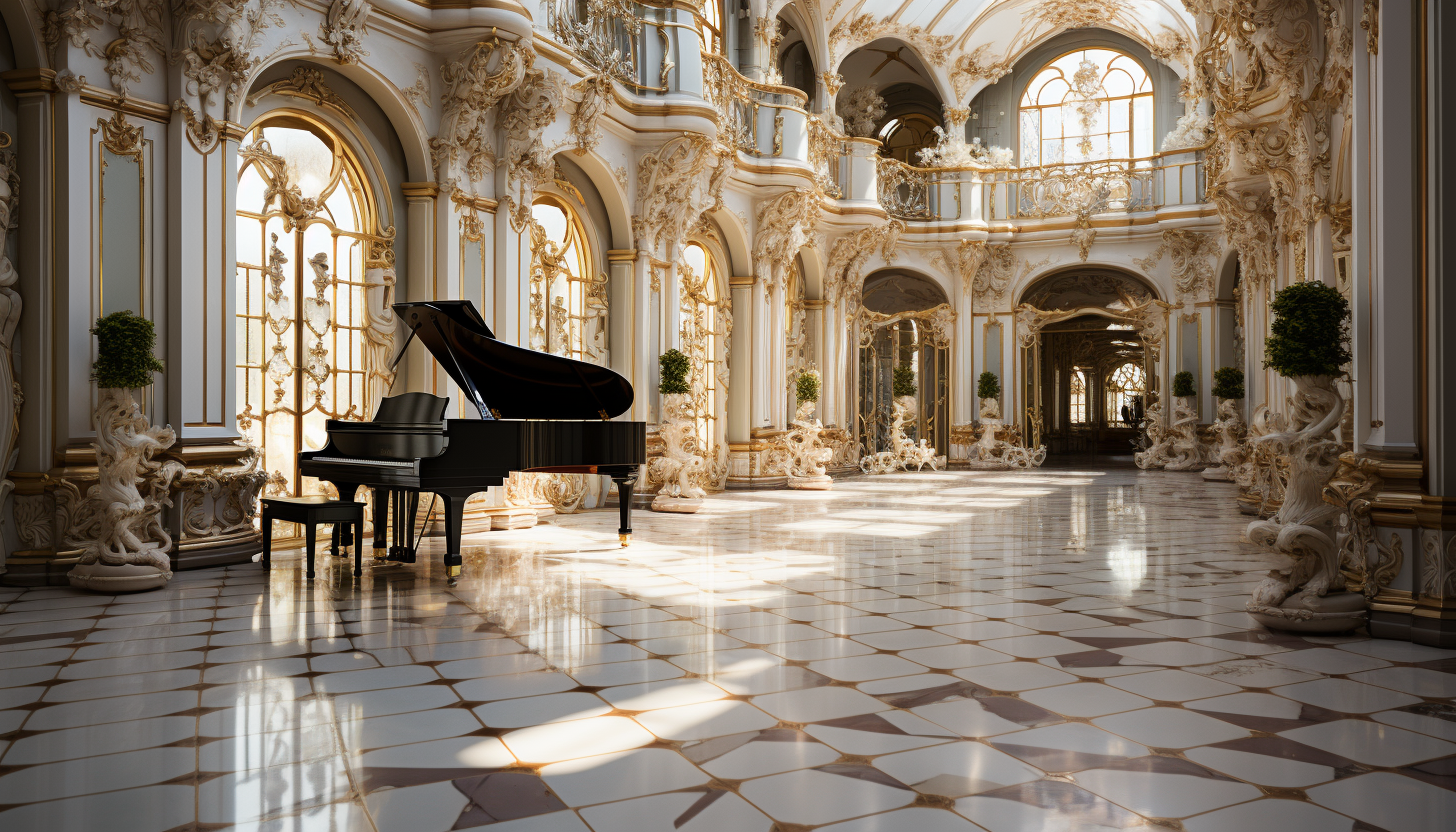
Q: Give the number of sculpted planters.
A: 8